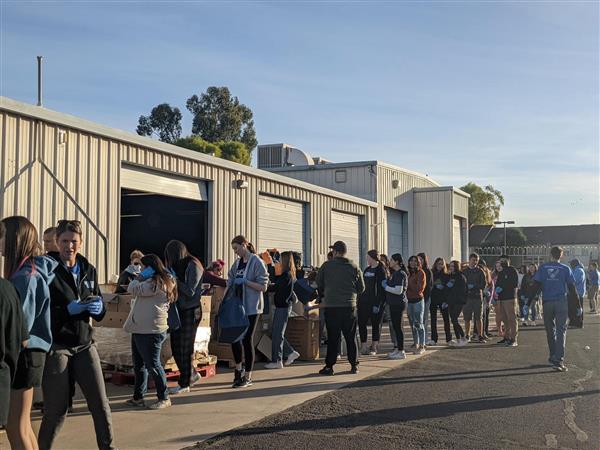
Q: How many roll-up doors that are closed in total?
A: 4